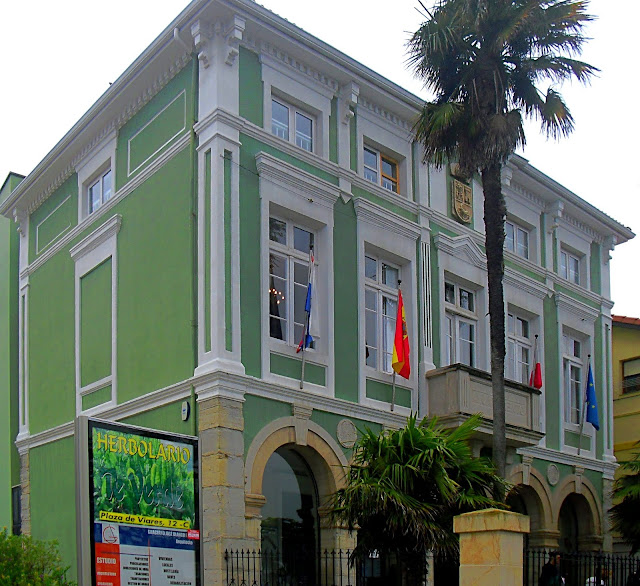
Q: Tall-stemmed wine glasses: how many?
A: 0